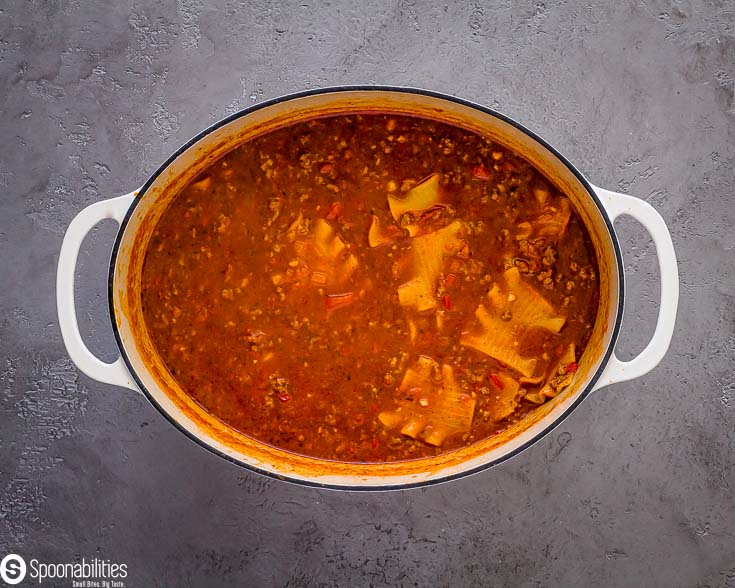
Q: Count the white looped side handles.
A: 2